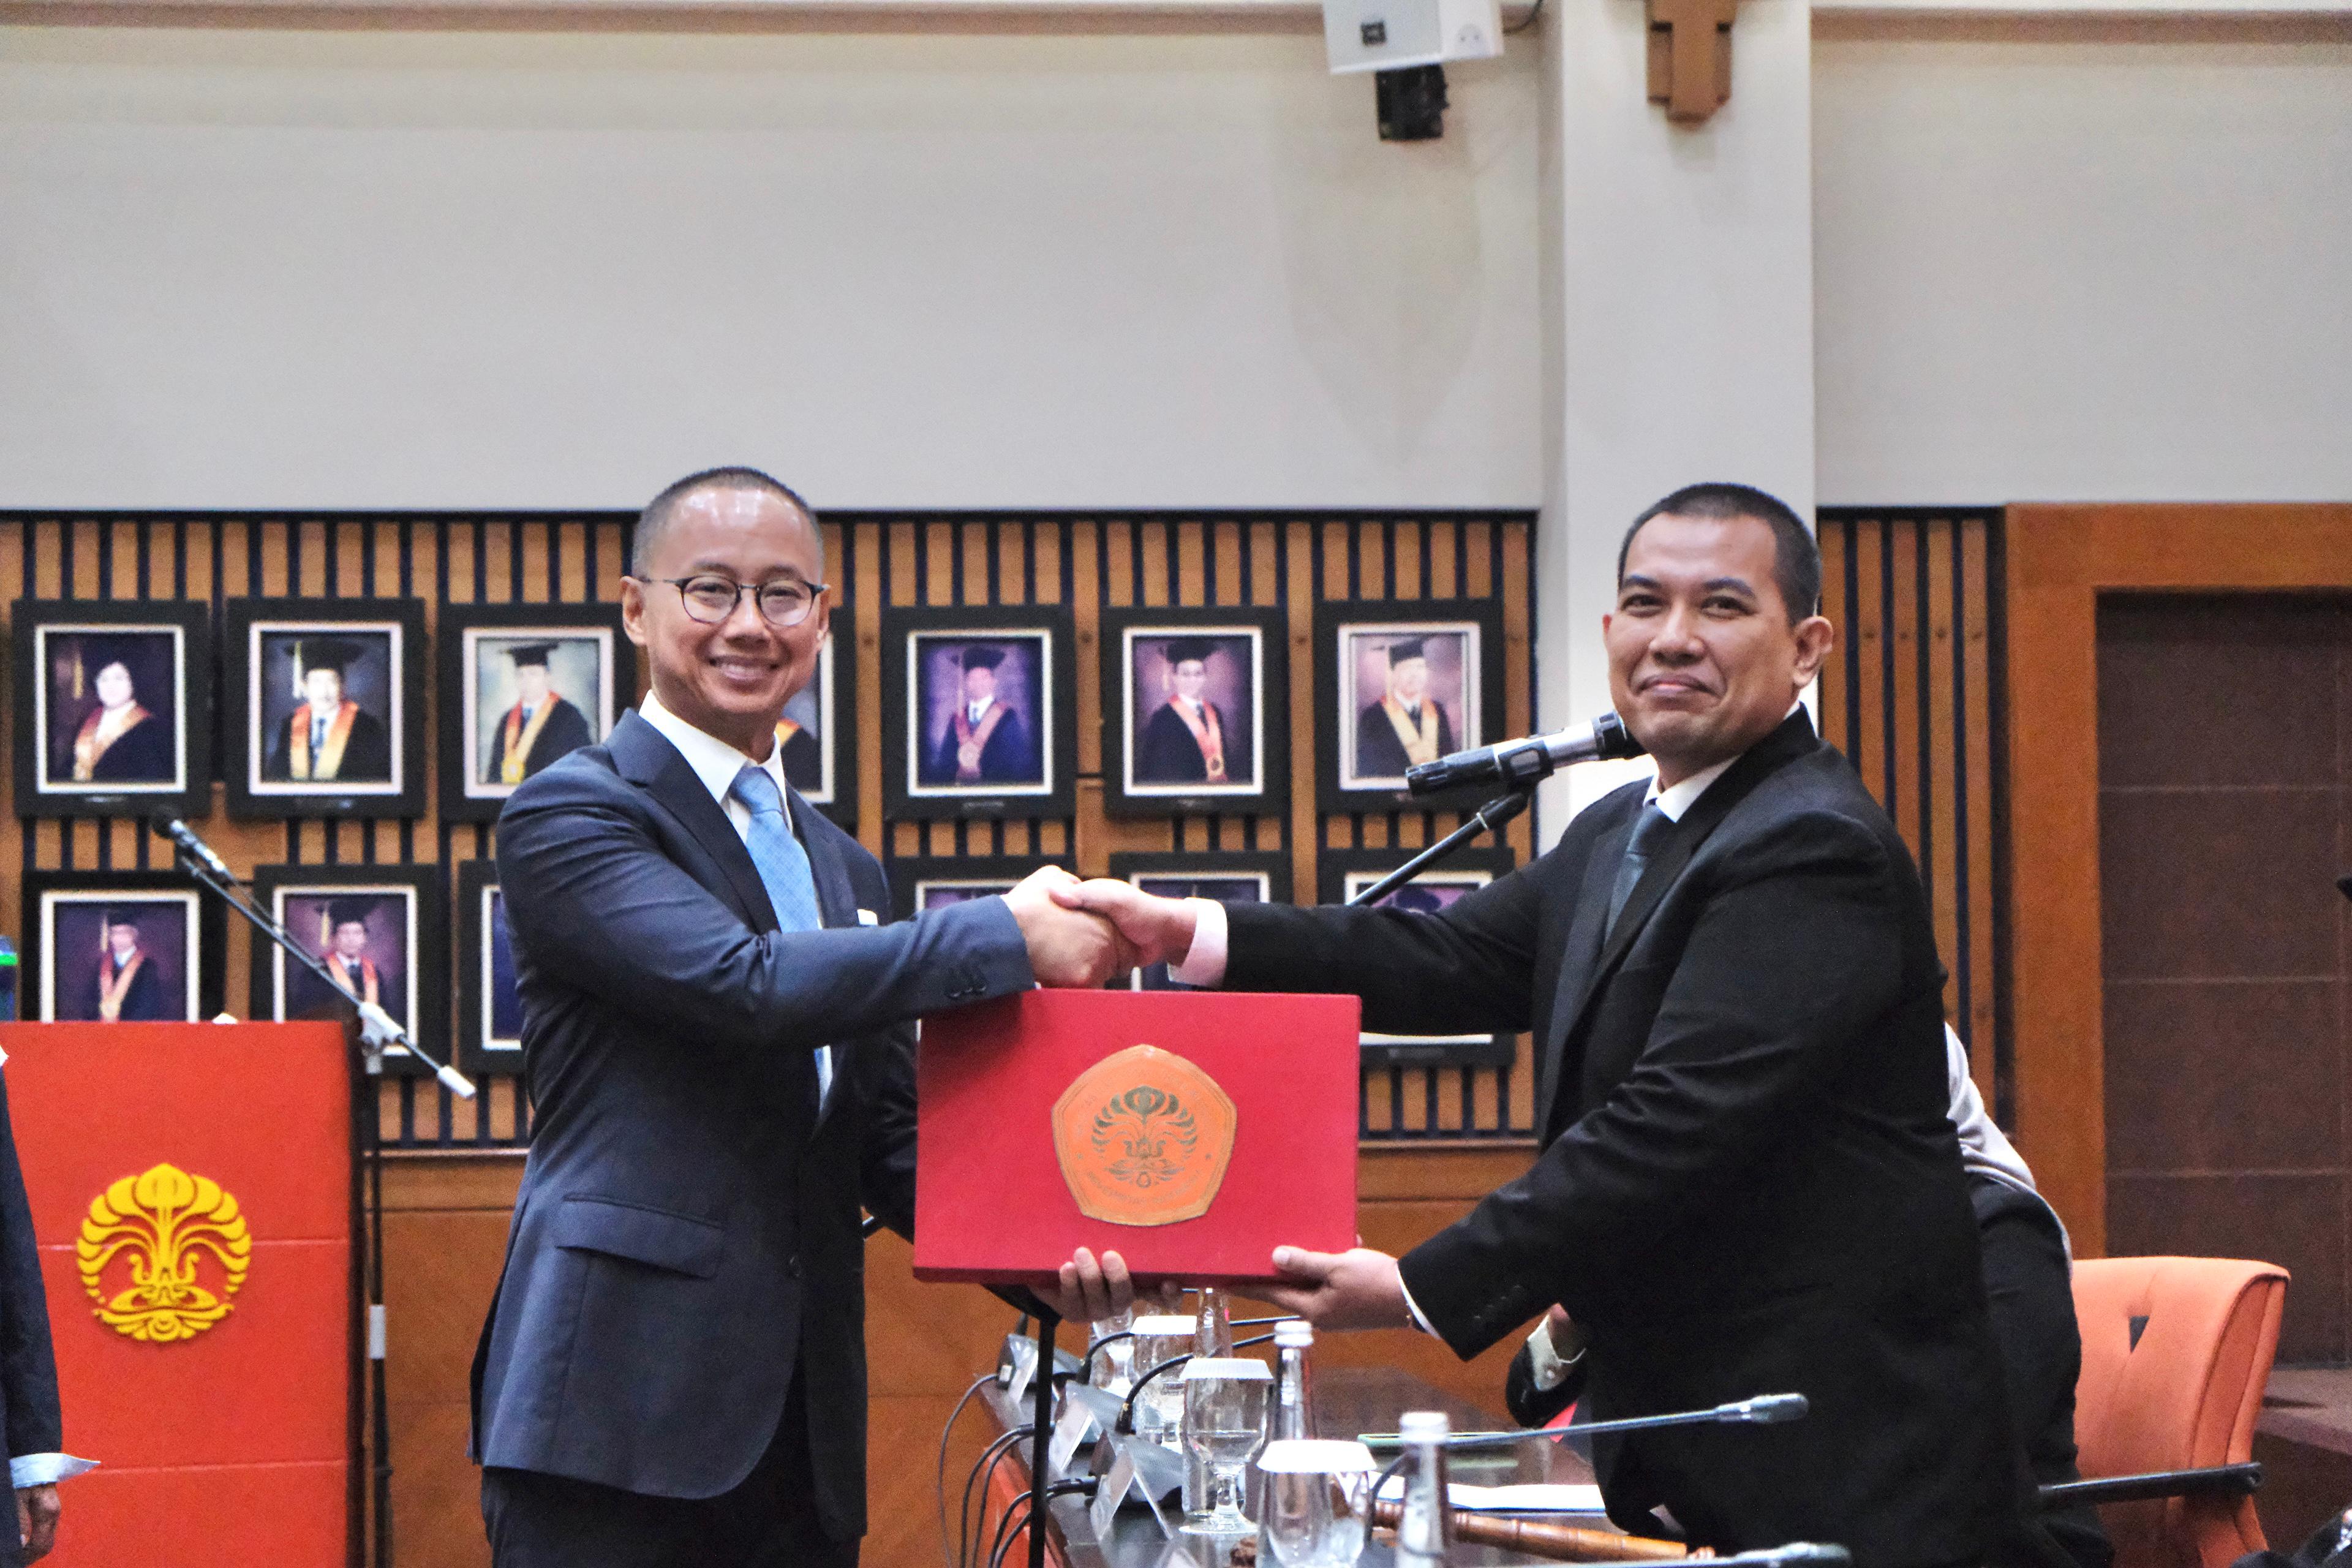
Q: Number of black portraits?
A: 13